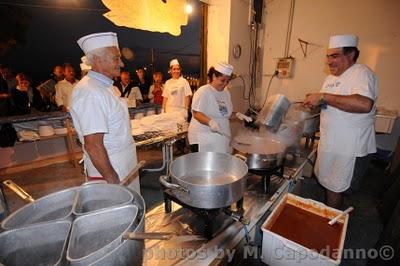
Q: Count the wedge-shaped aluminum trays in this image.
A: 4